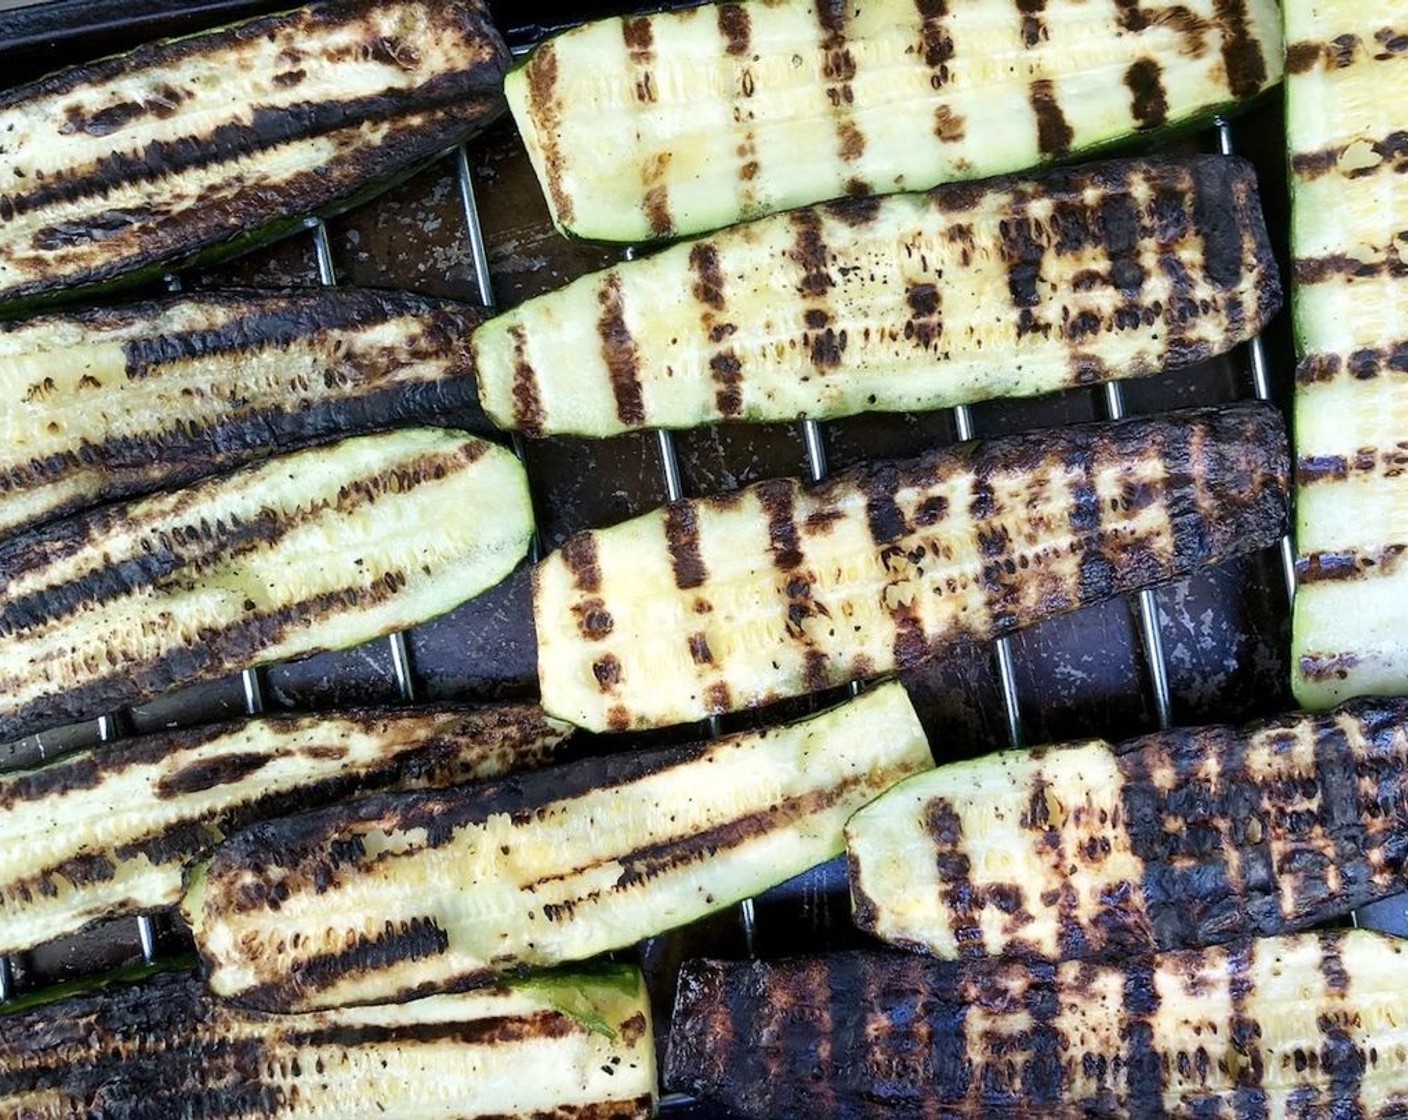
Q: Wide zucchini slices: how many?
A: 12